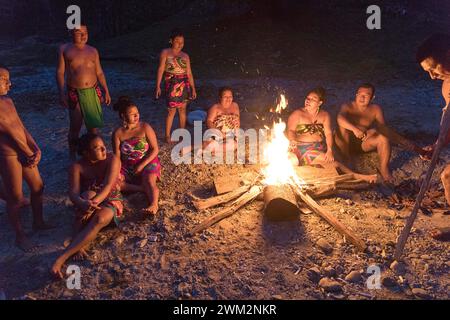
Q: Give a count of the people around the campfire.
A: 9